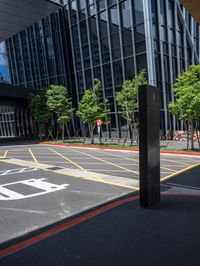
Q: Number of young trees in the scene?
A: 5